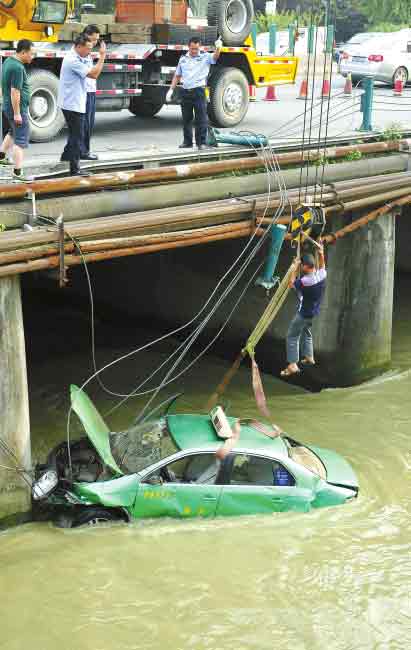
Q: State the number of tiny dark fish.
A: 0